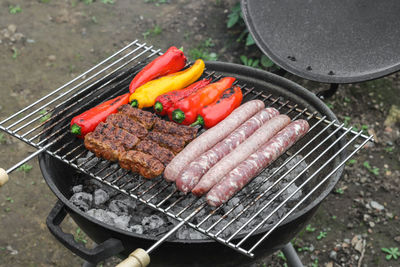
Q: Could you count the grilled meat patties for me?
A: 8